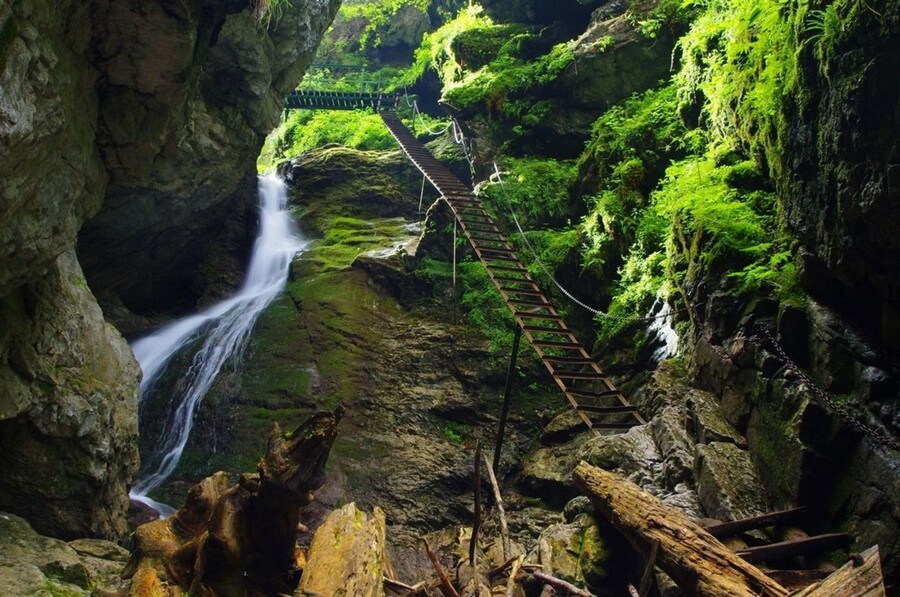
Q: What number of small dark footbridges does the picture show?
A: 1